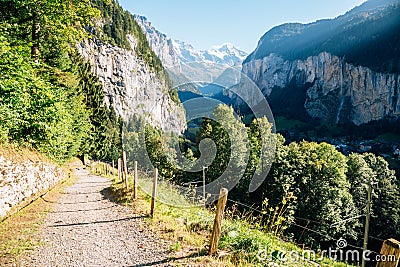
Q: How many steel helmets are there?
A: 0